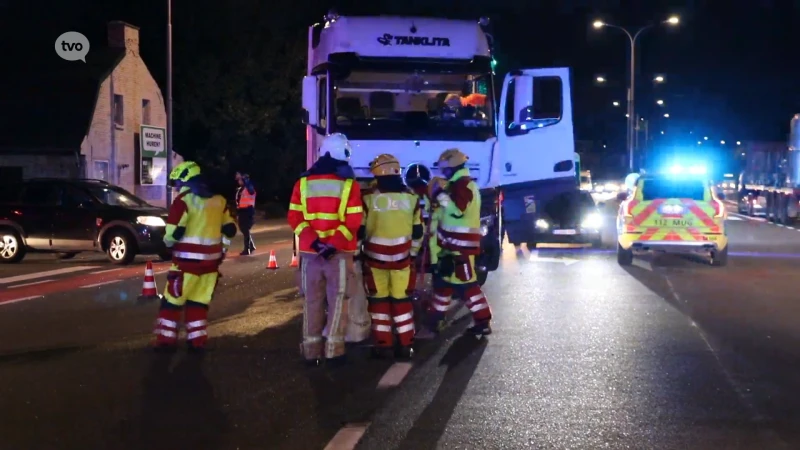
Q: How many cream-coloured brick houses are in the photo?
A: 1